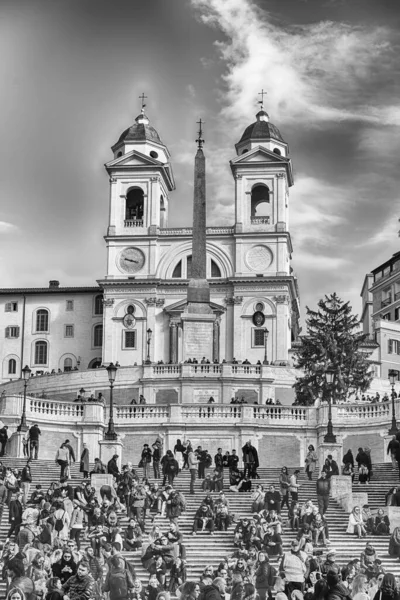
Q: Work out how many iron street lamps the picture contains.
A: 6